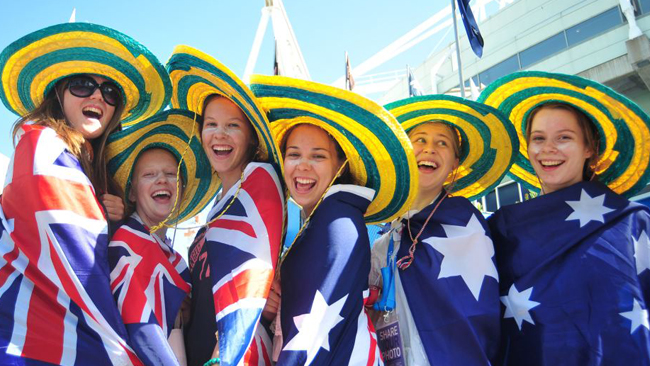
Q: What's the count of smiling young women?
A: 6